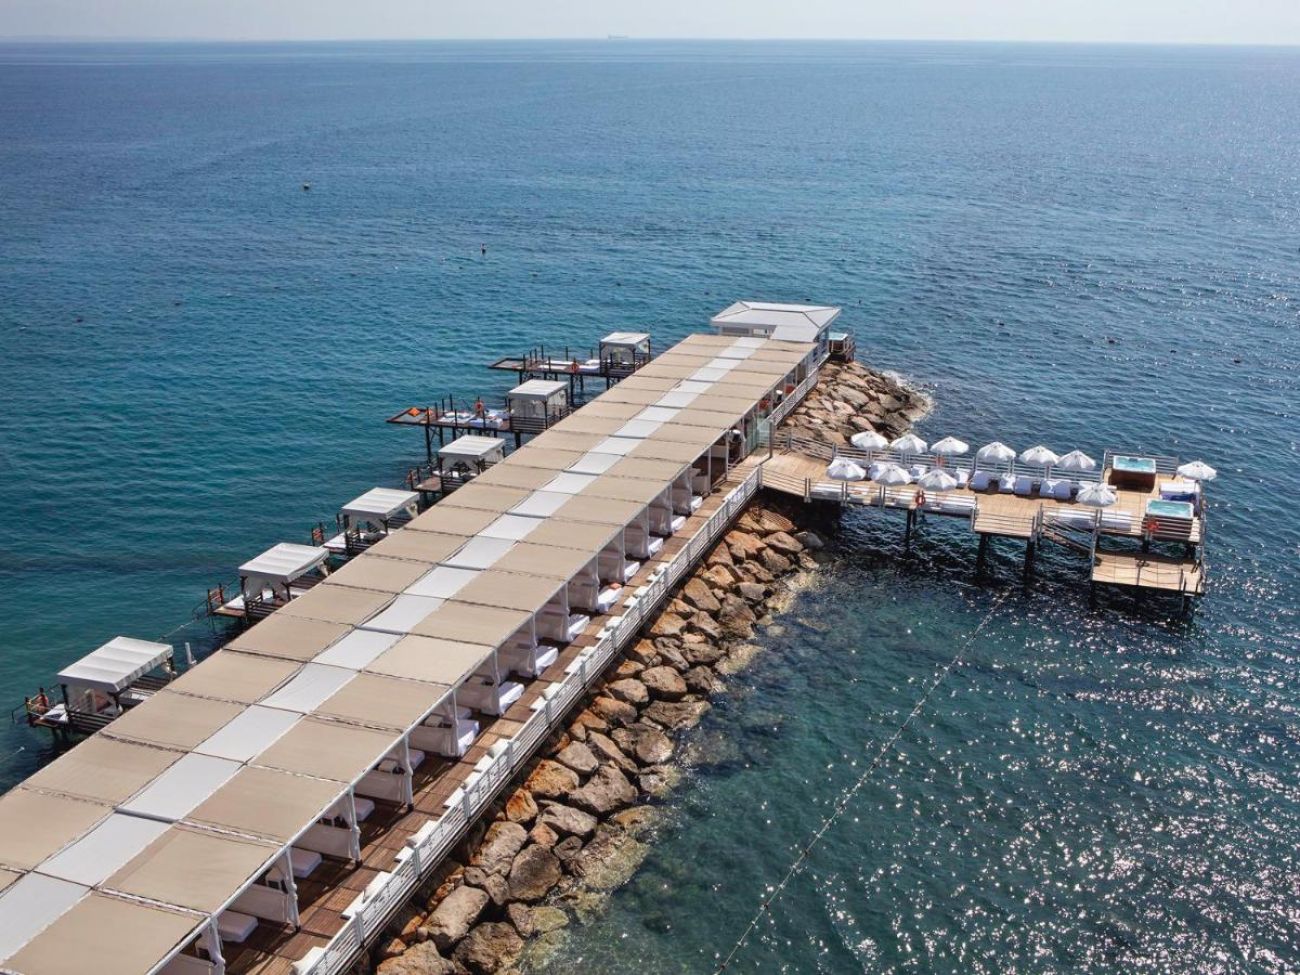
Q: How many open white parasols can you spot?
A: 11